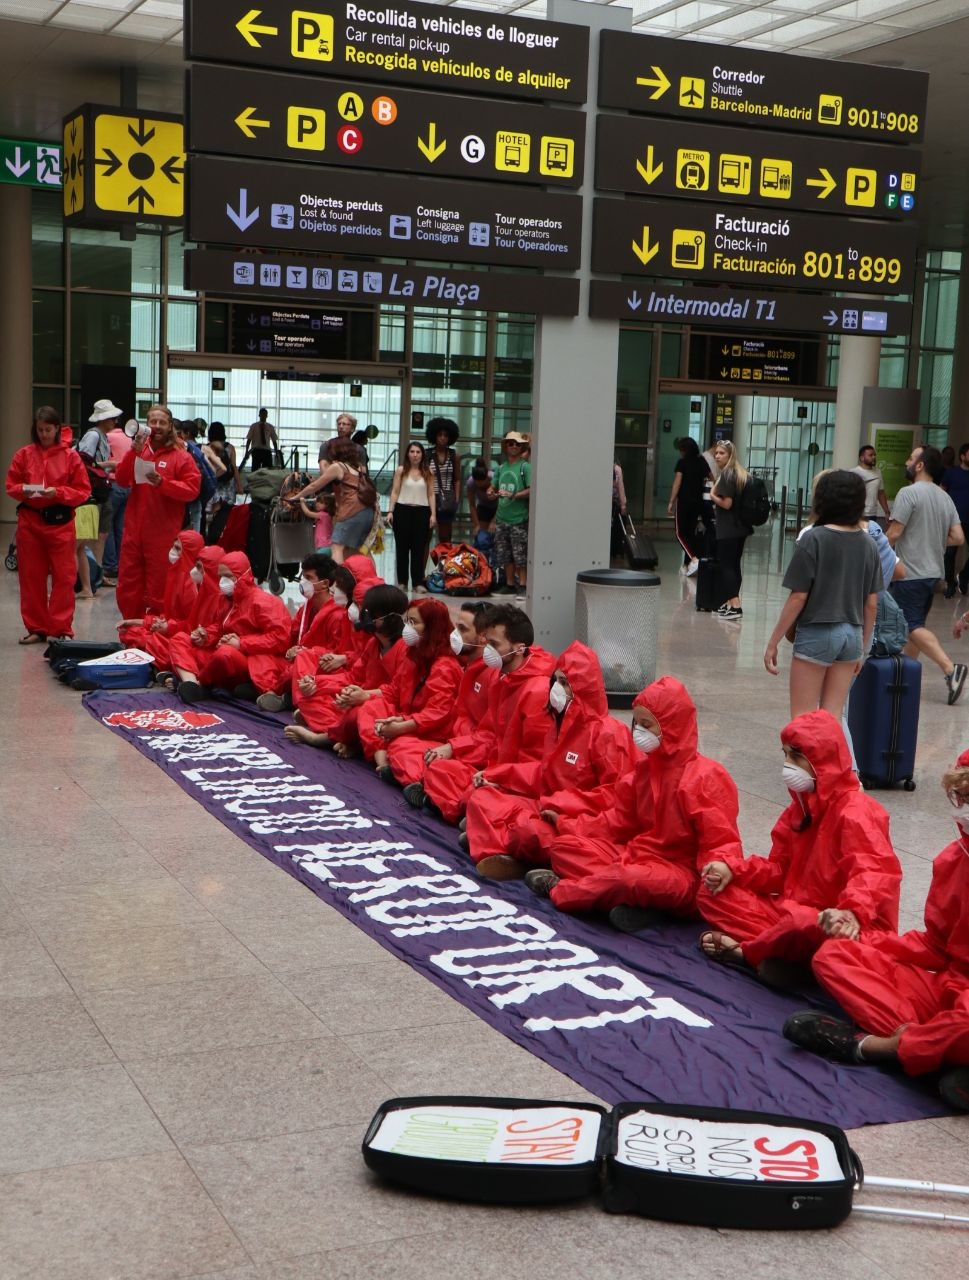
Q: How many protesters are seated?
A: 14